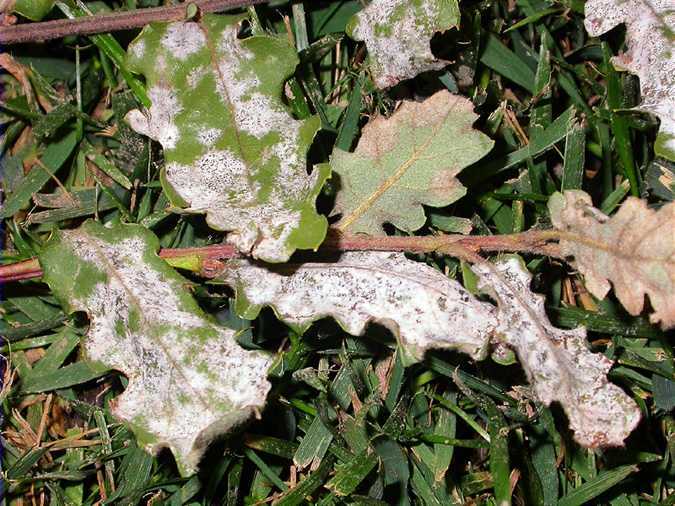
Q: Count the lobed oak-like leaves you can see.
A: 8